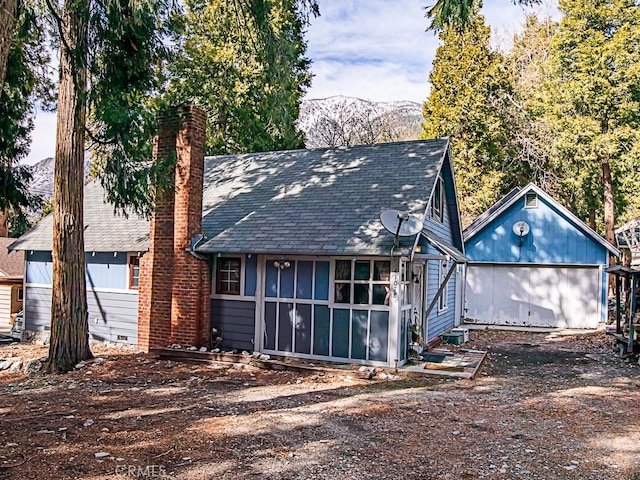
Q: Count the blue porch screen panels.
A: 11